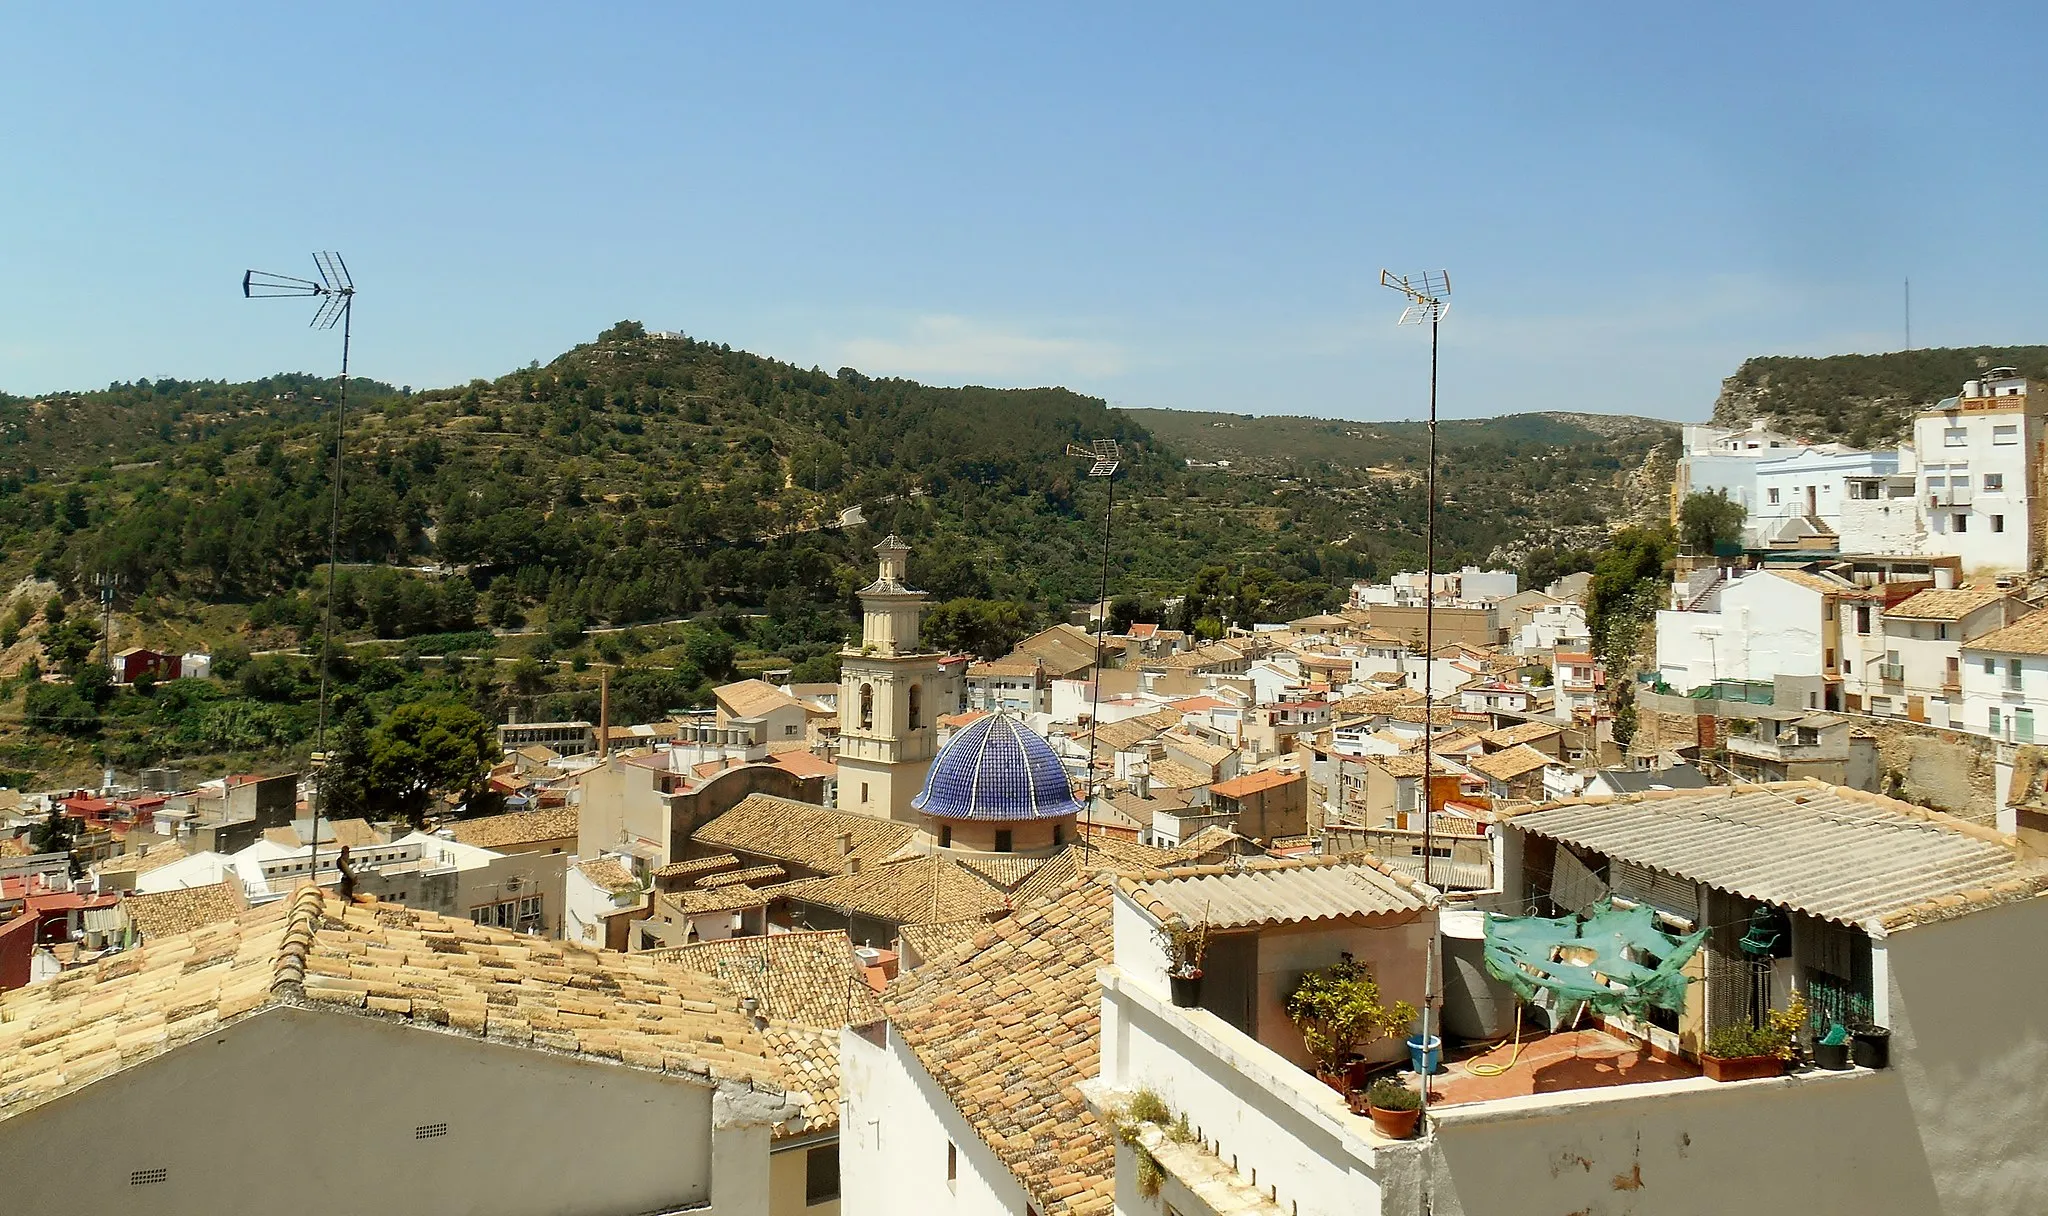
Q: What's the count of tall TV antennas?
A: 3